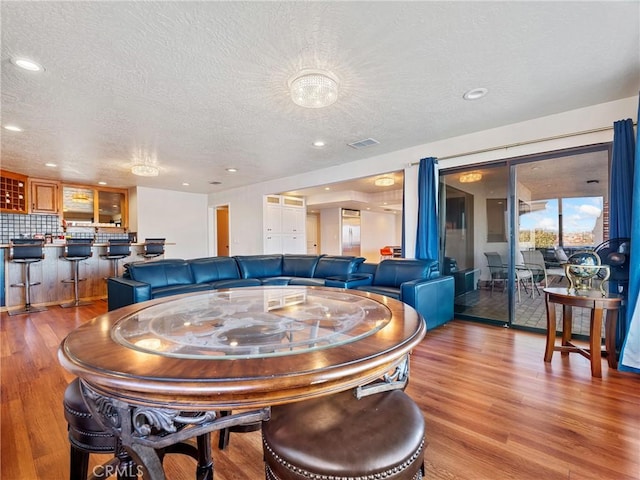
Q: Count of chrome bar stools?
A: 4